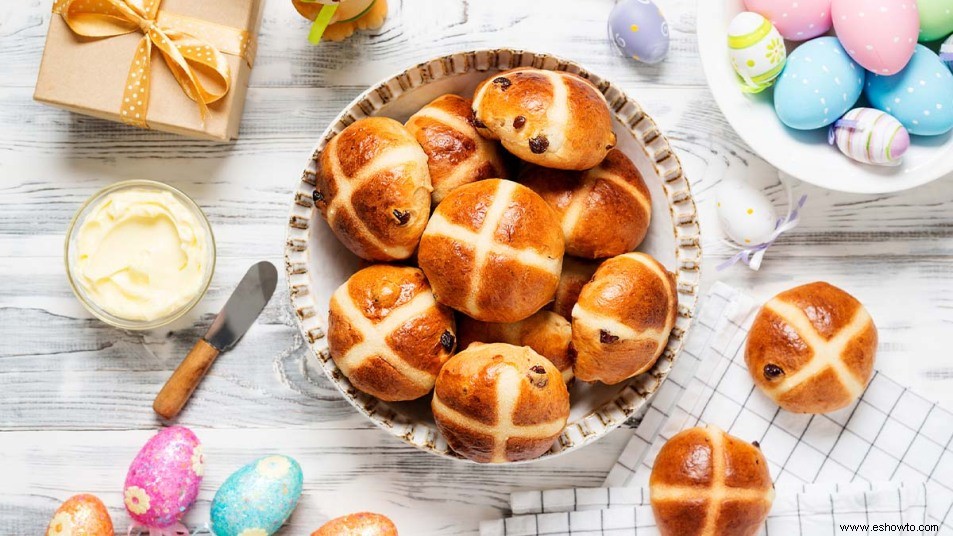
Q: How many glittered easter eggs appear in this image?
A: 4